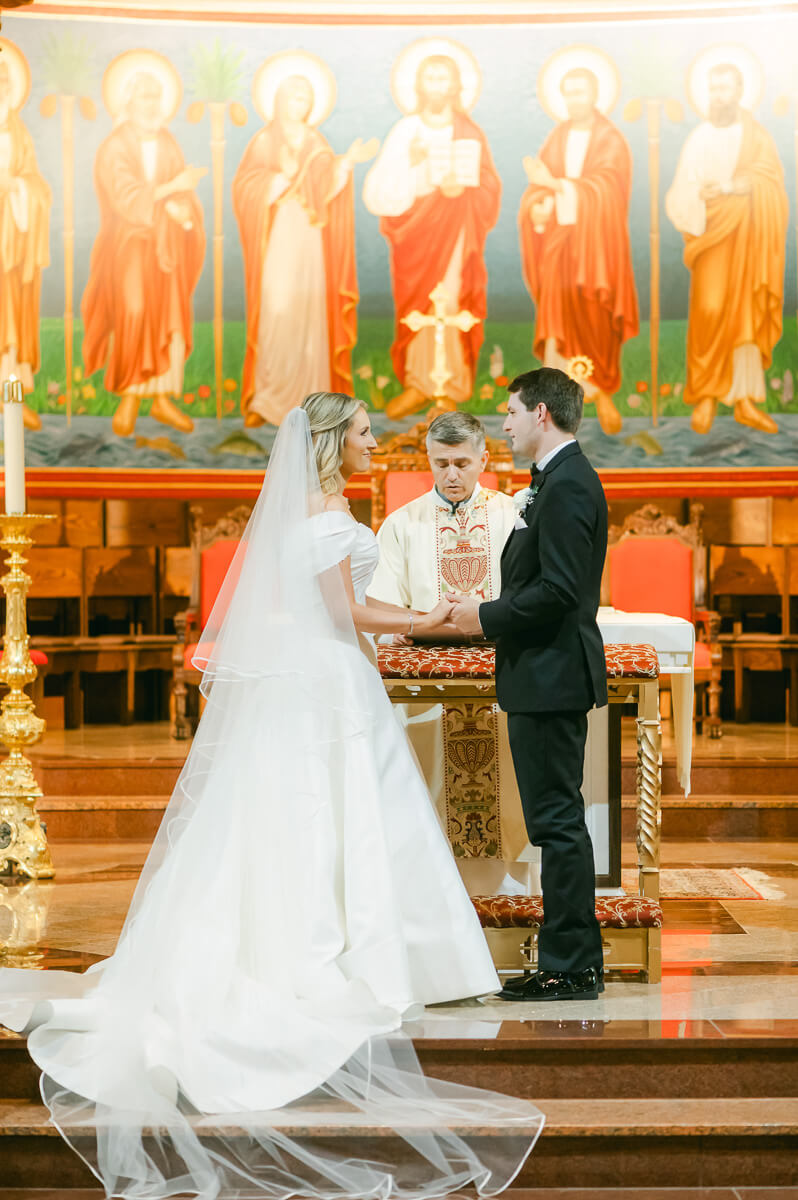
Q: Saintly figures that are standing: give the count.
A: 6